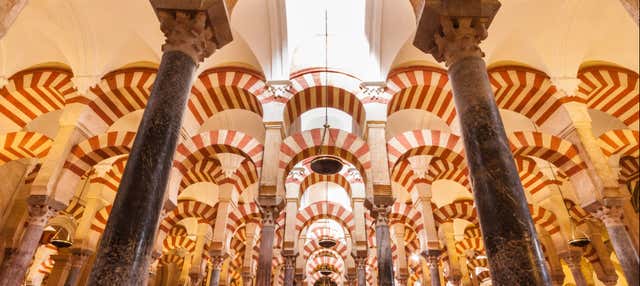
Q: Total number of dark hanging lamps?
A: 5